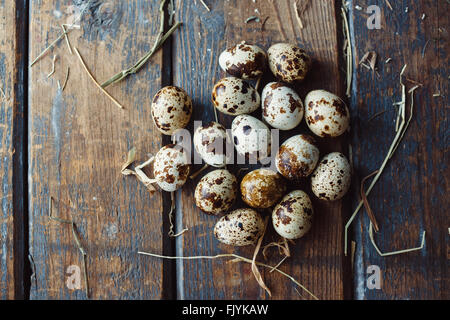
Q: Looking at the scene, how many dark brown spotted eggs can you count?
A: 15